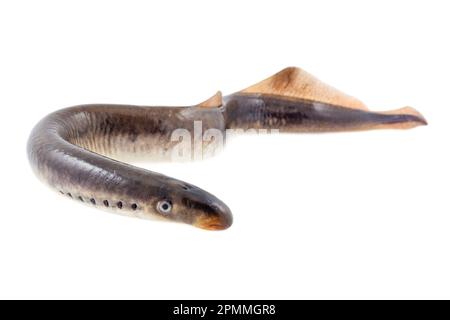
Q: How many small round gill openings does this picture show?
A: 7